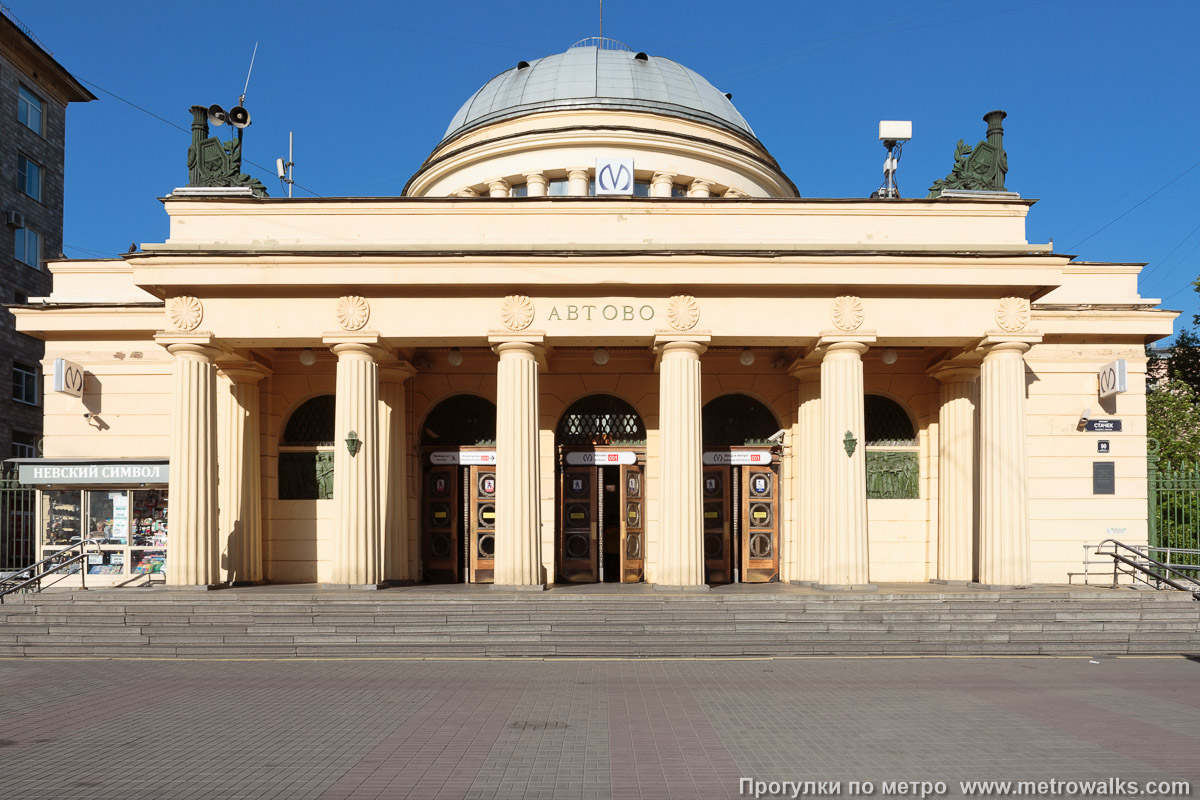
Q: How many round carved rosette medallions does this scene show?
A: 6